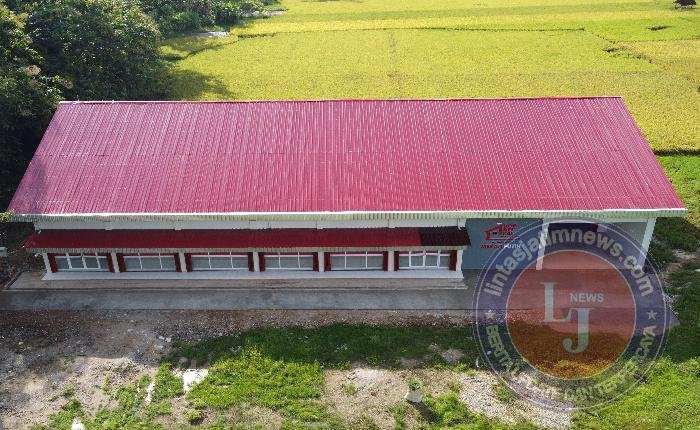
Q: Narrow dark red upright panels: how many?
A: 12